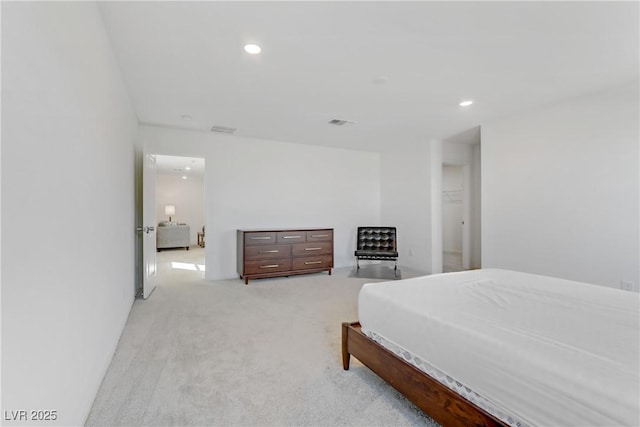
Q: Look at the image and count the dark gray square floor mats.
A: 1